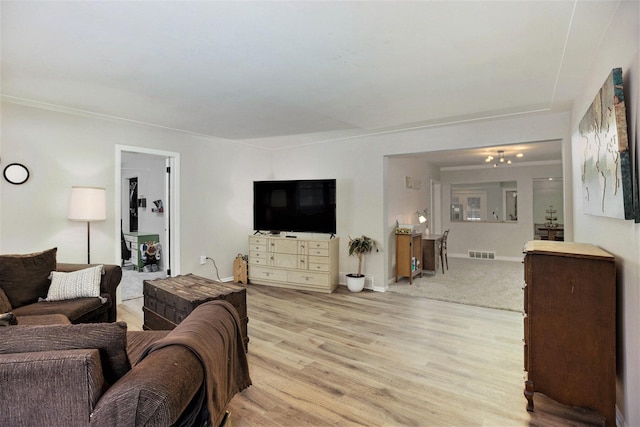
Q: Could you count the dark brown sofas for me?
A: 2